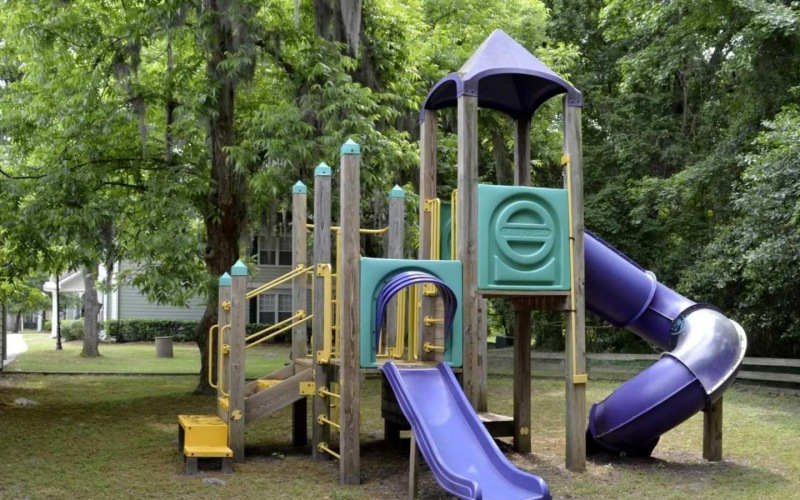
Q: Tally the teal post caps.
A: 6